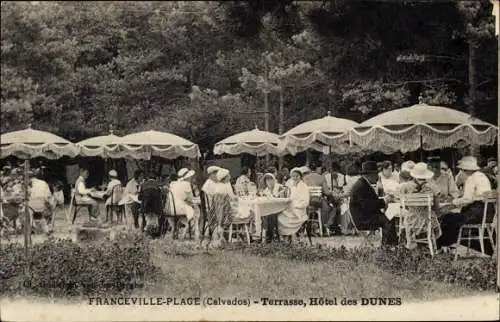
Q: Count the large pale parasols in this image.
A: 6